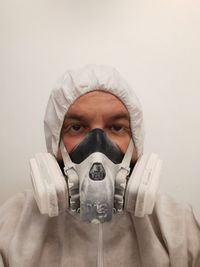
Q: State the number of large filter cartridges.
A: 2